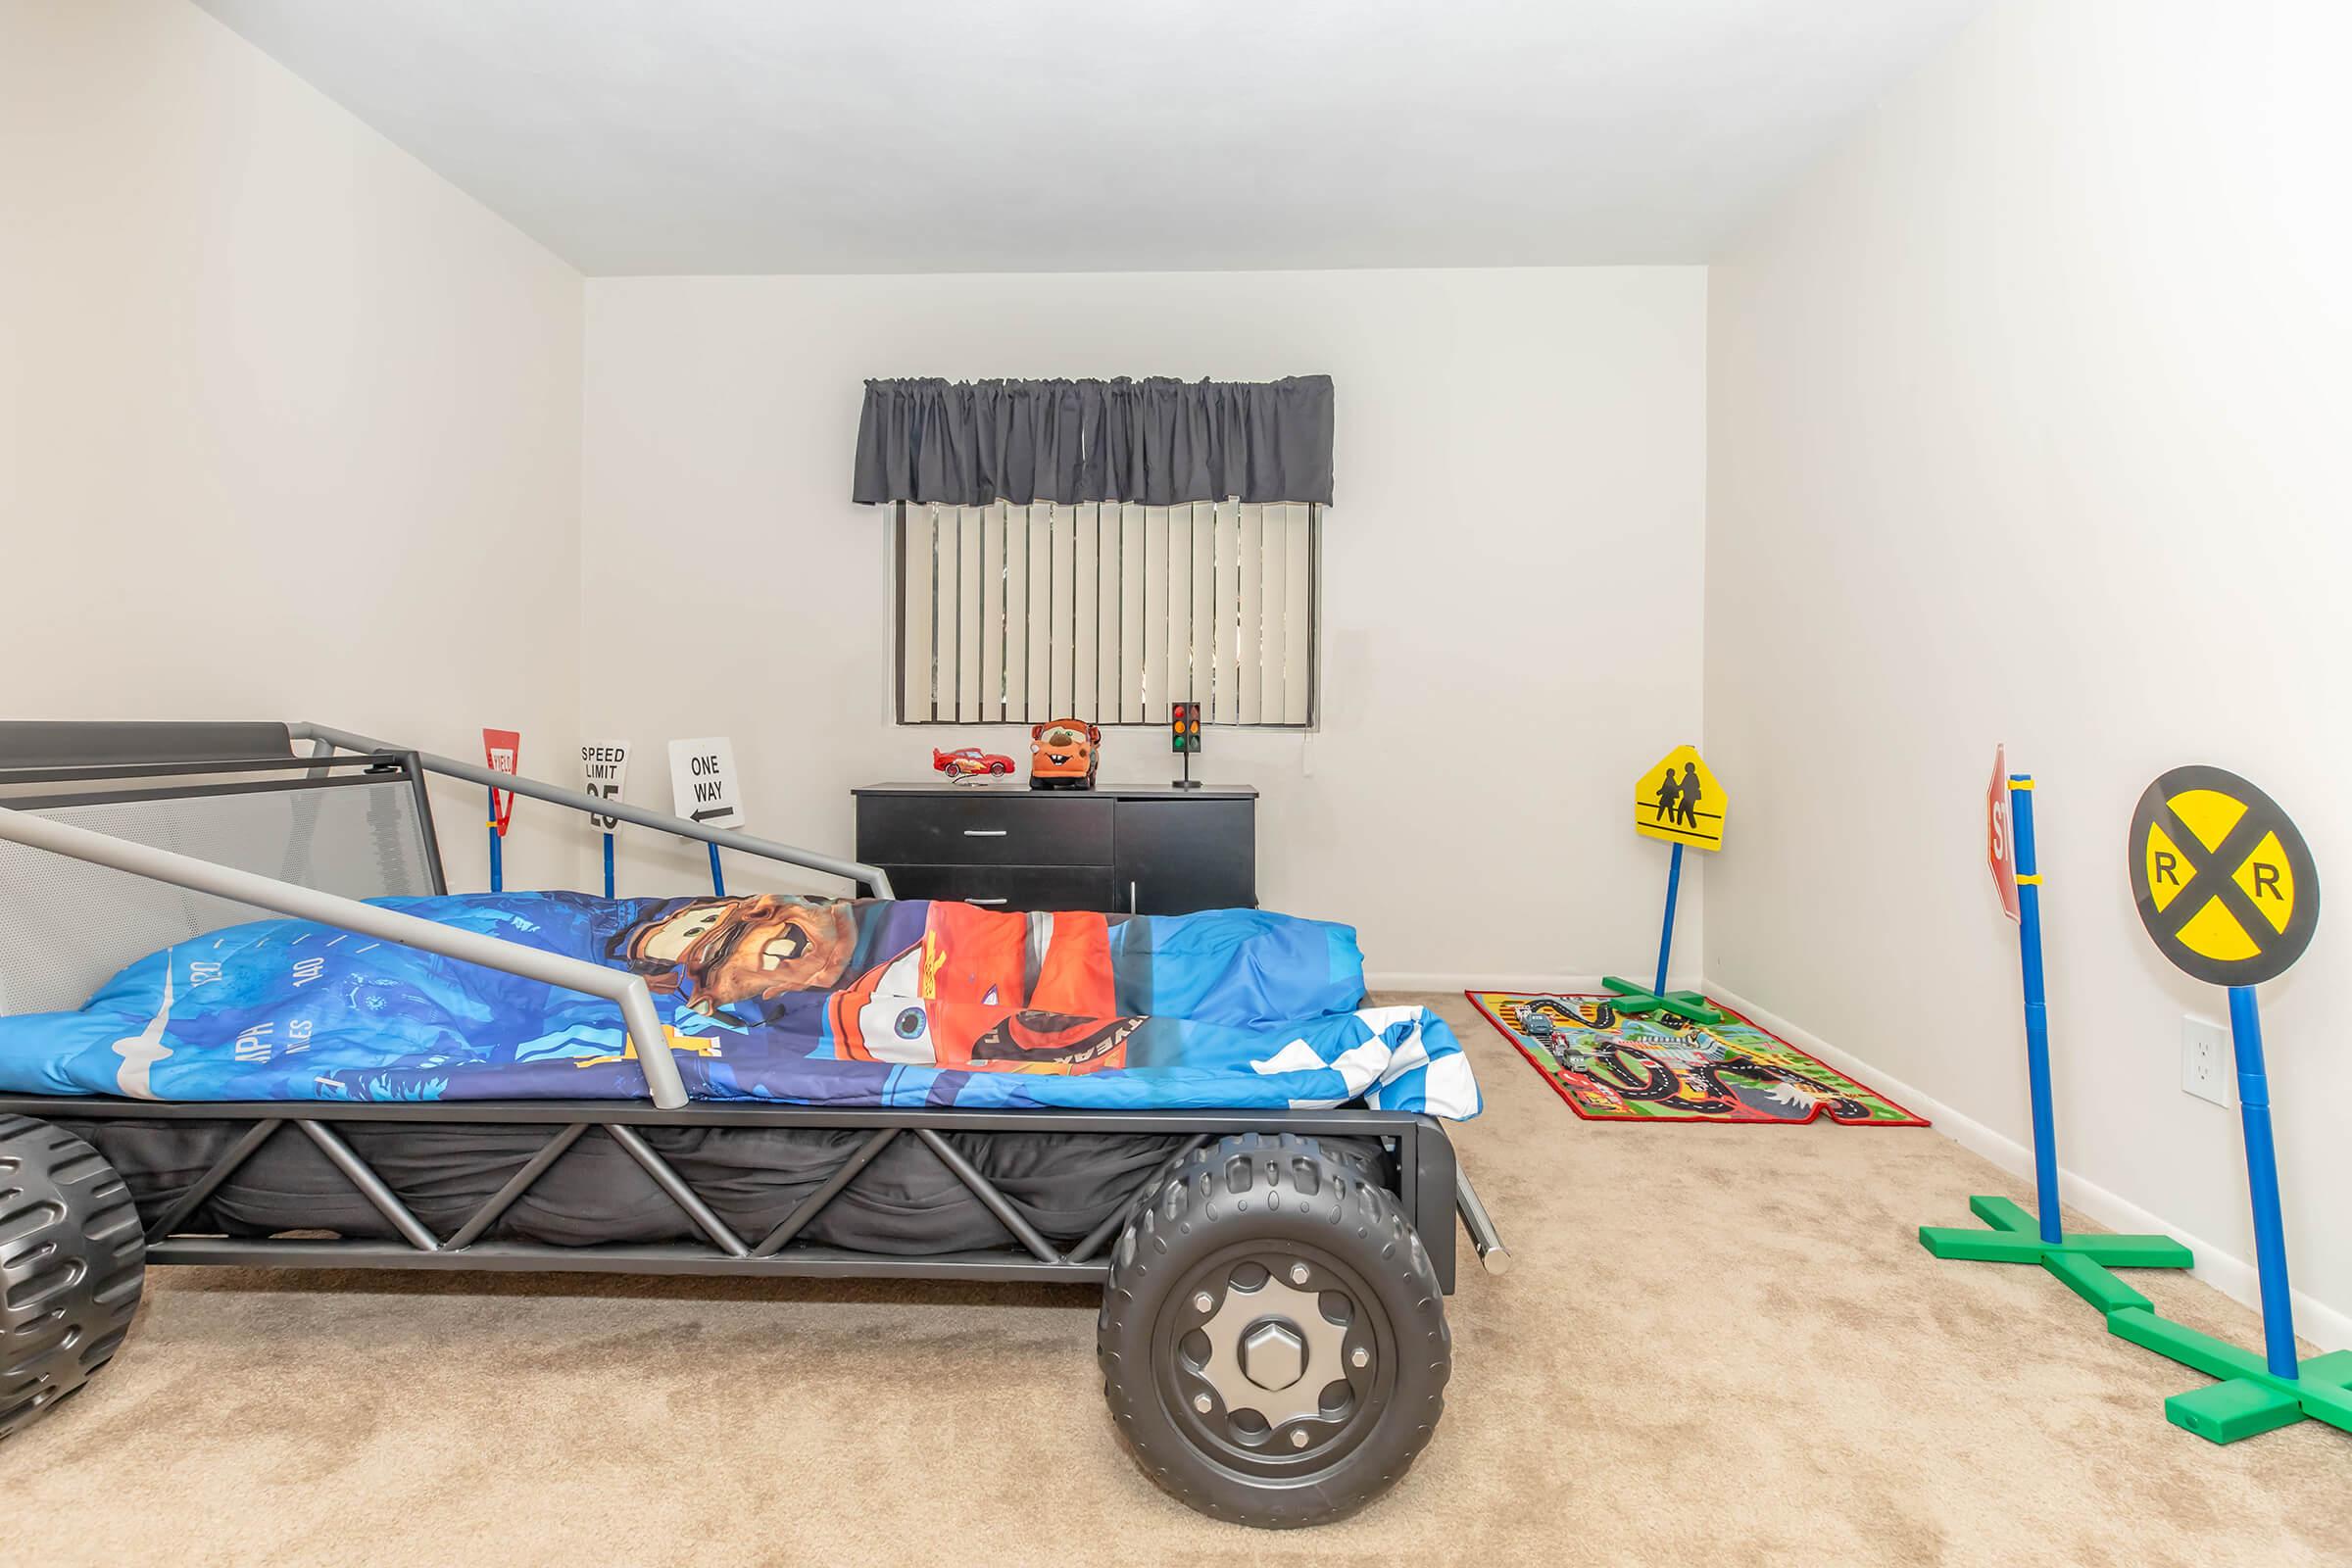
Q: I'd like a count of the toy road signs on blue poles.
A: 6